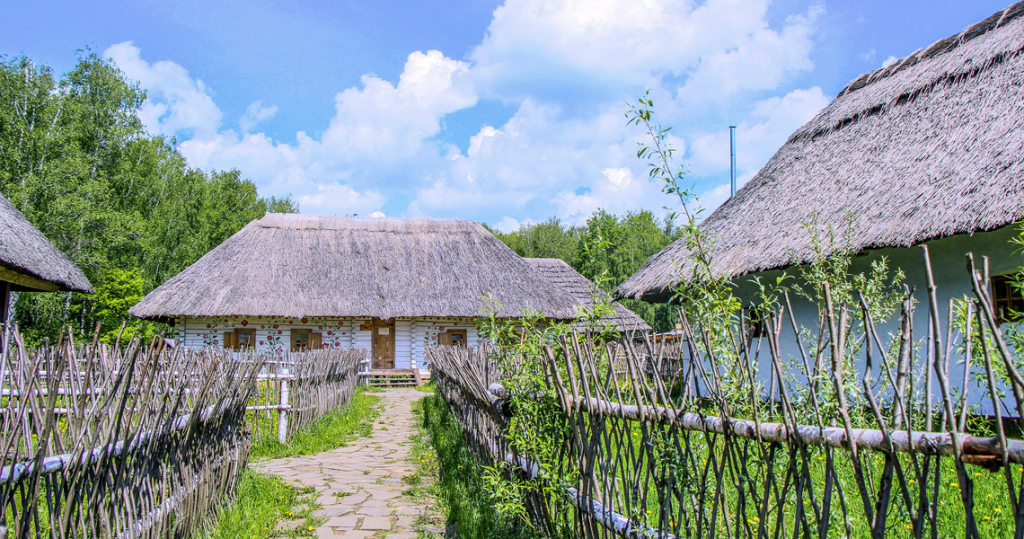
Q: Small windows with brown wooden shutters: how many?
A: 3